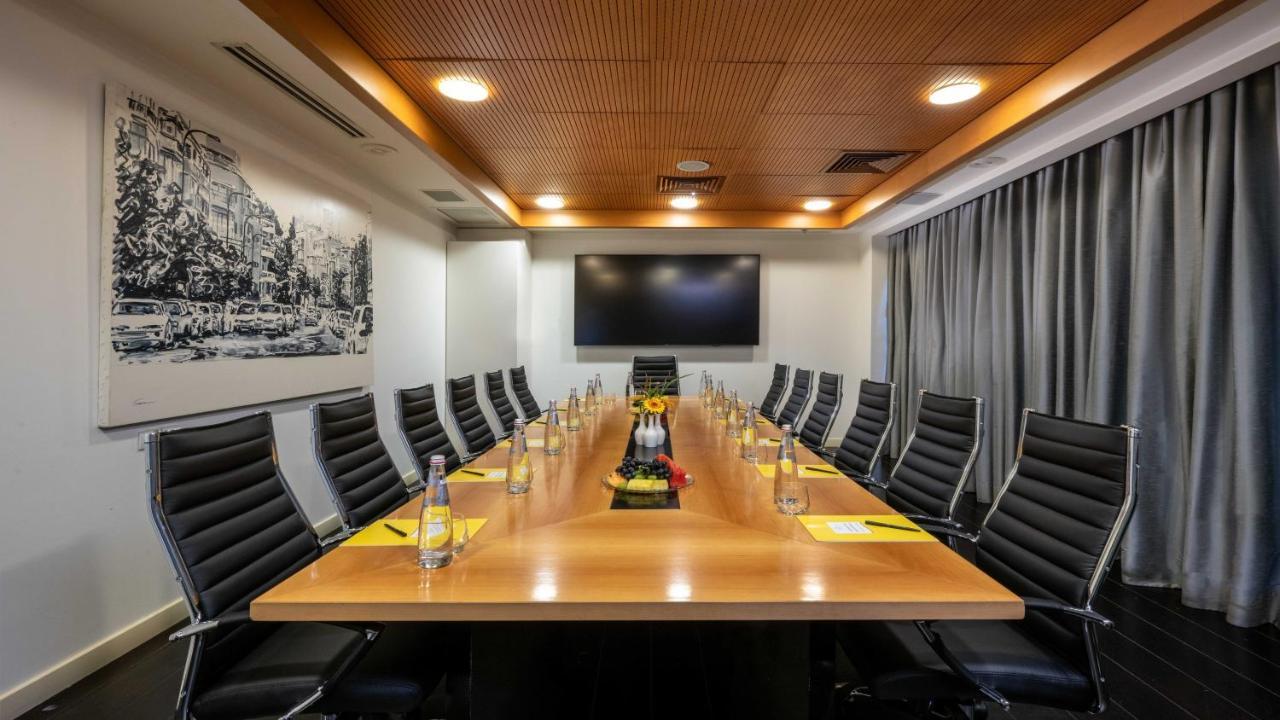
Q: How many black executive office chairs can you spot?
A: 13